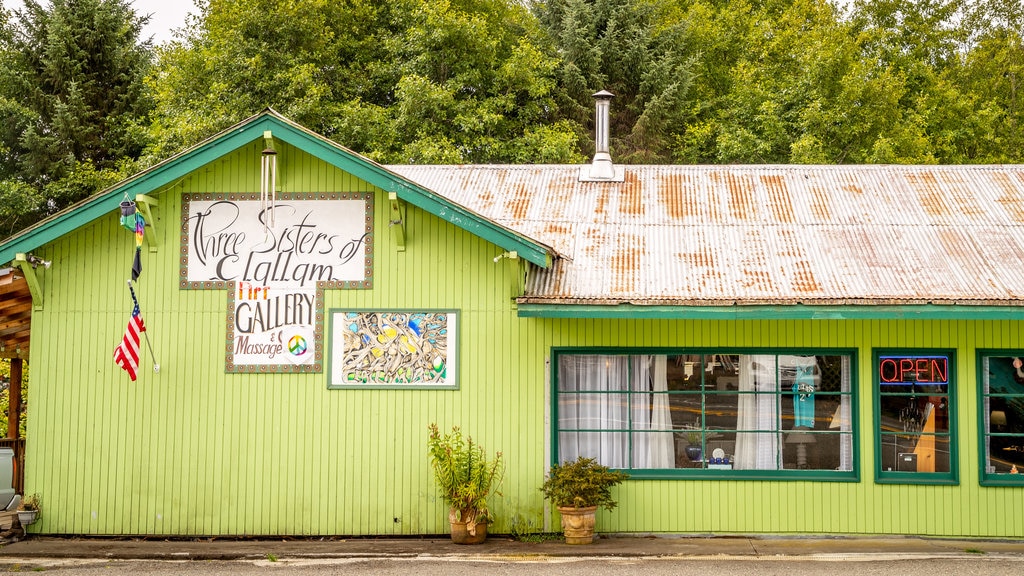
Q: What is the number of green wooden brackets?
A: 5